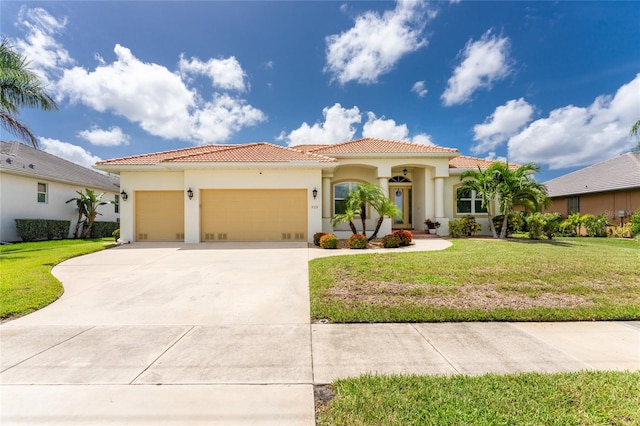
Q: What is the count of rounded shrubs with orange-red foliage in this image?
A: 5